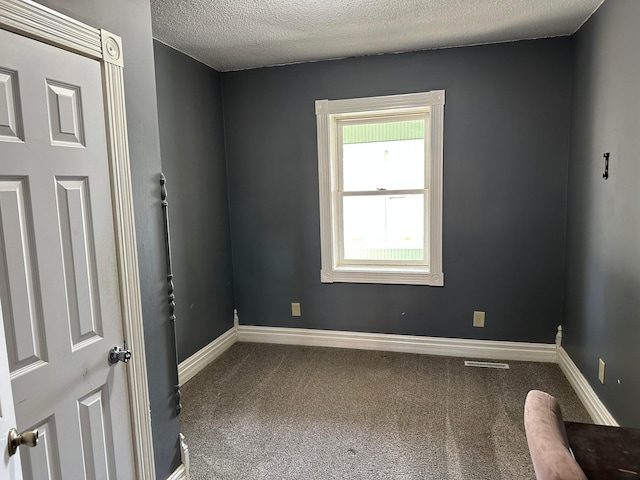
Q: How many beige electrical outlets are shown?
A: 3